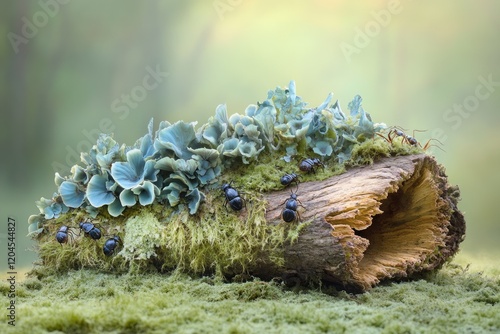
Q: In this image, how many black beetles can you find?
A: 7